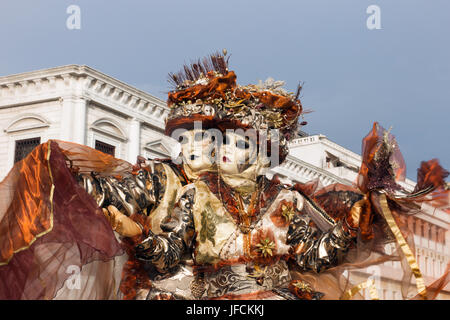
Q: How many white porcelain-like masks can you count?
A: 2